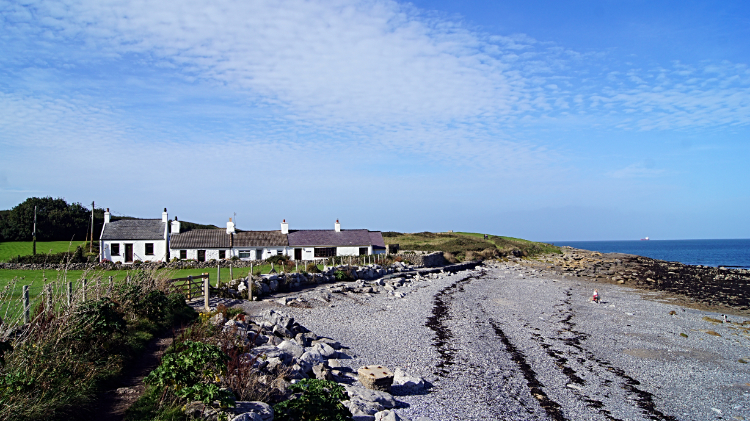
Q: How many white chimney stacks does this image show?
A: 6